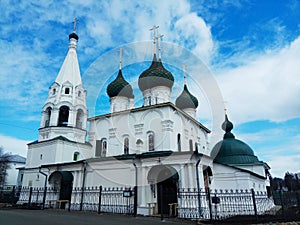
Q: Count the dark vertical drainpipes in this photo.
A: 4